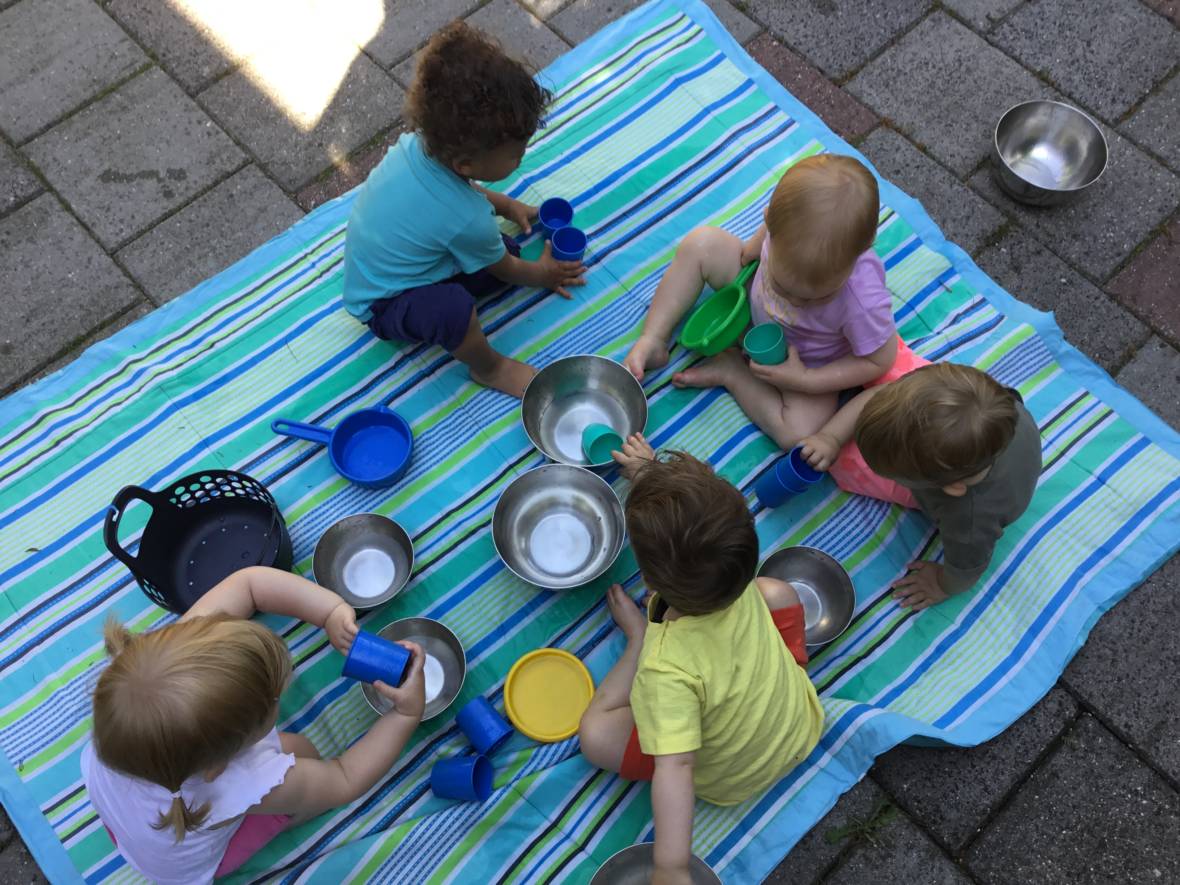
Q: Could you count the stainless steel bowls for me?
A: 7